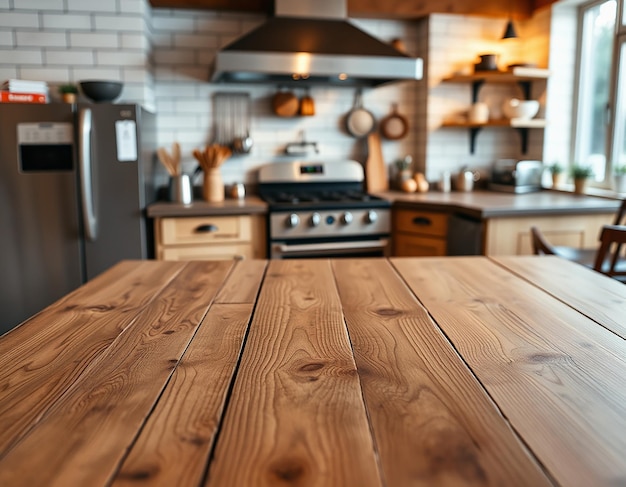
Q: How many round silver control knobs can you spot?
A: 4